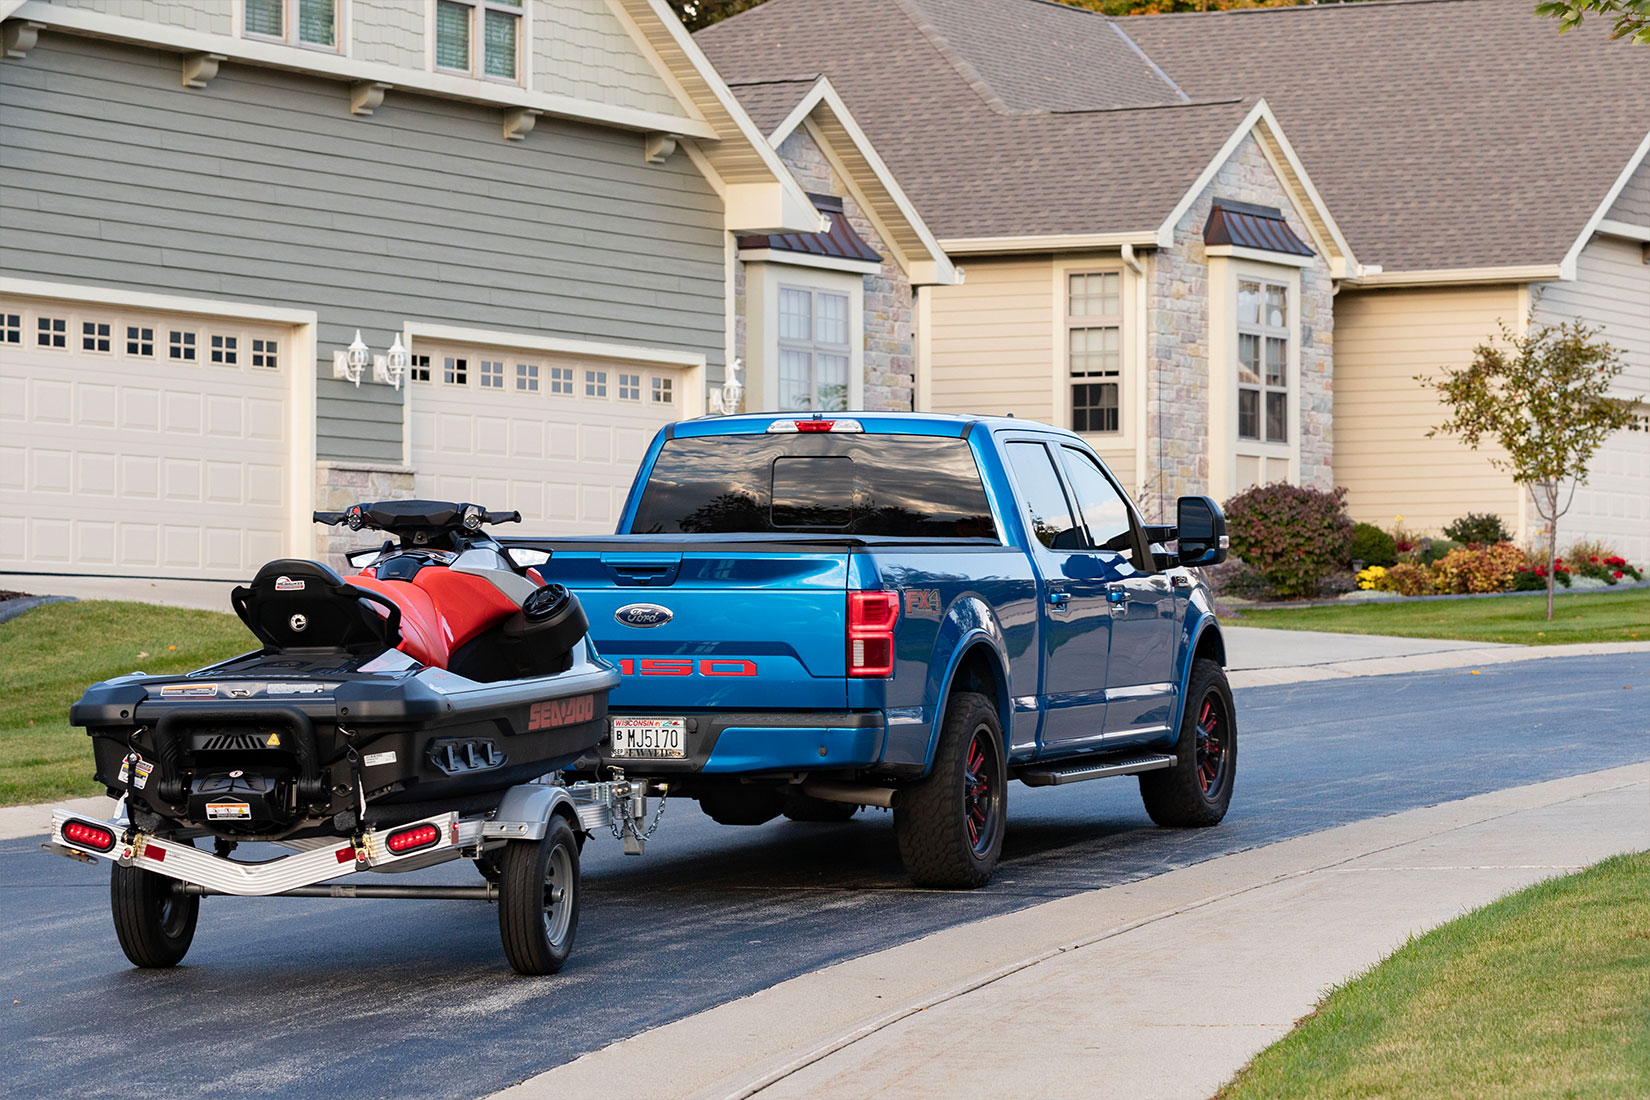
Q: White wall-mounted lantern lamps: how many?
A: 3